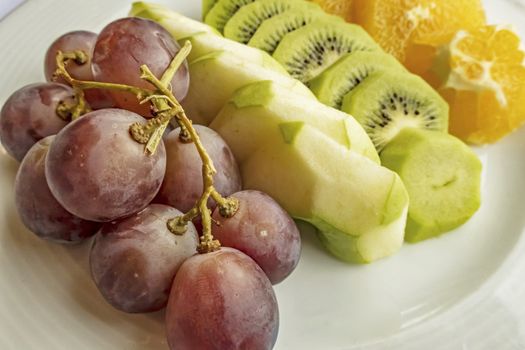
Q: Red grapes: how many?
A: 9